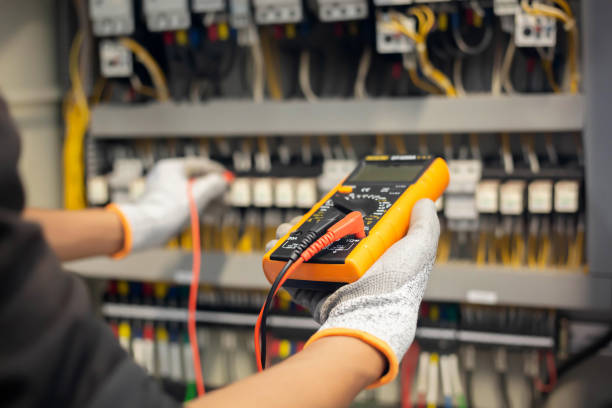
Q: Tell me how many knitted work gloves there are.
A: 2